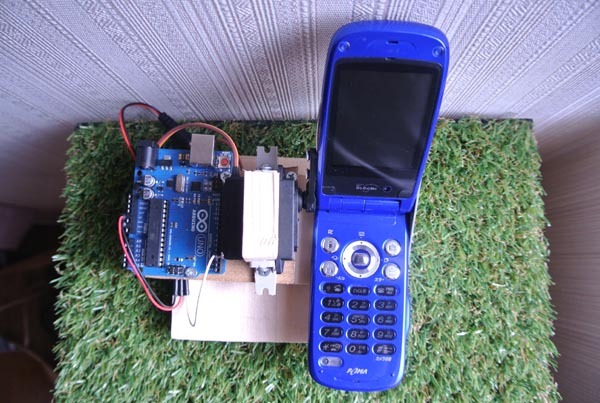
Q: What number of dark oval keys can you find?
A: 15